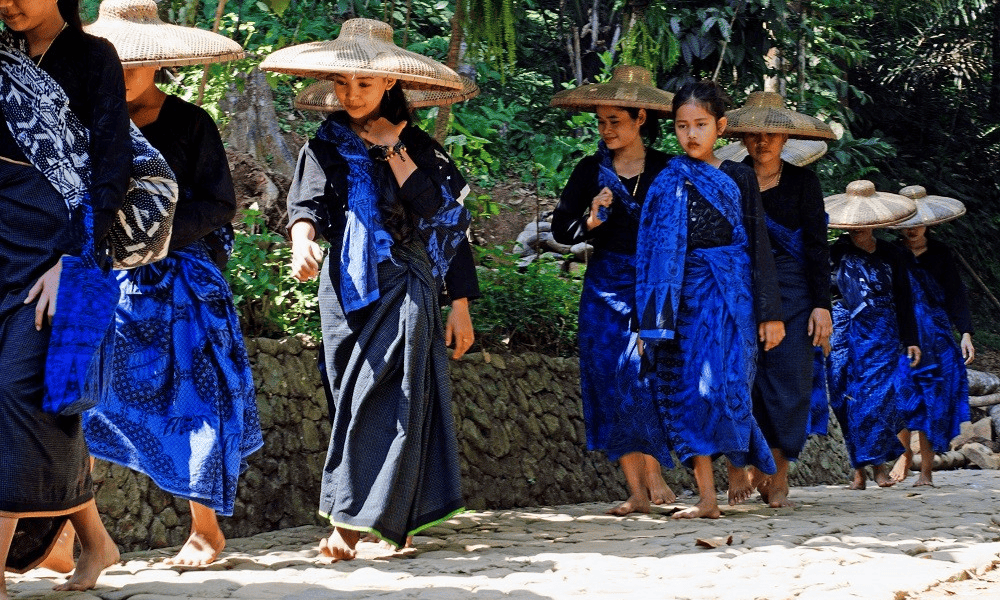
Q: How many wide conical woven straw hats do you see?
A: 8